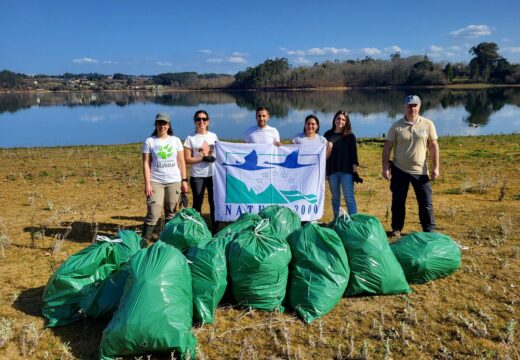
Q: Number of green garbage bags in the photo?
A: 11